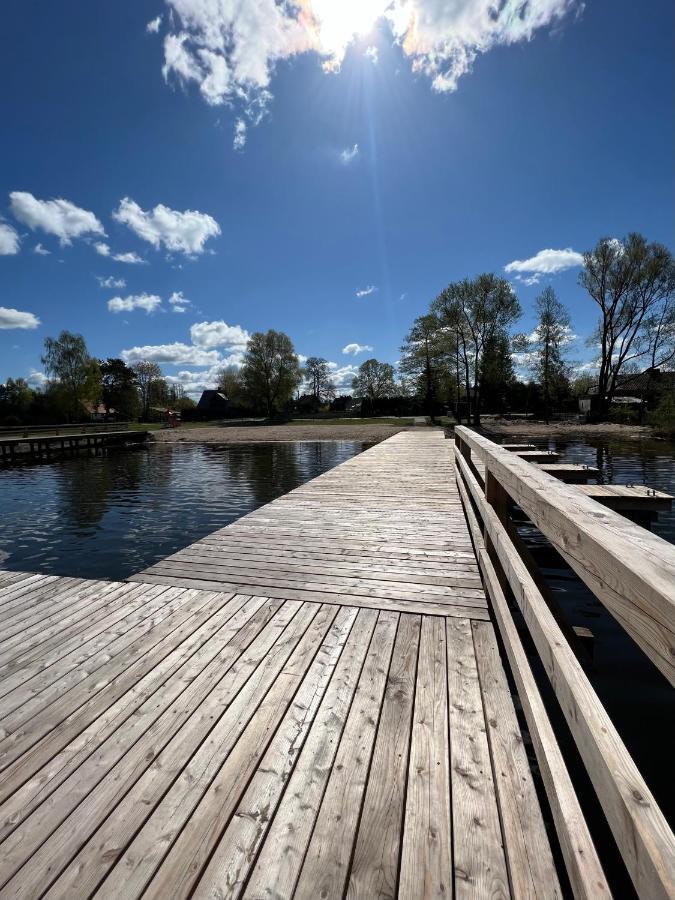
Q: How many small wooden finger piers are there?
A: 4